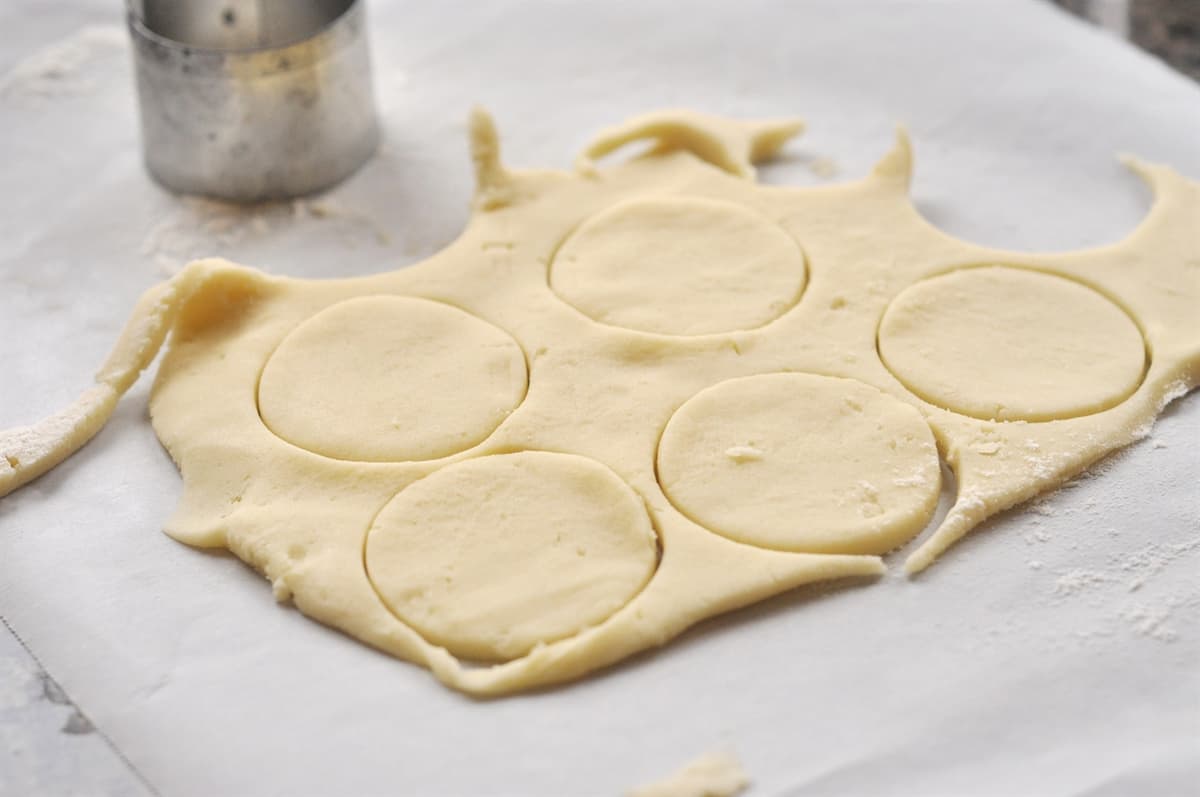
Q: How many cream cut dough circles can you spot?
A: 5